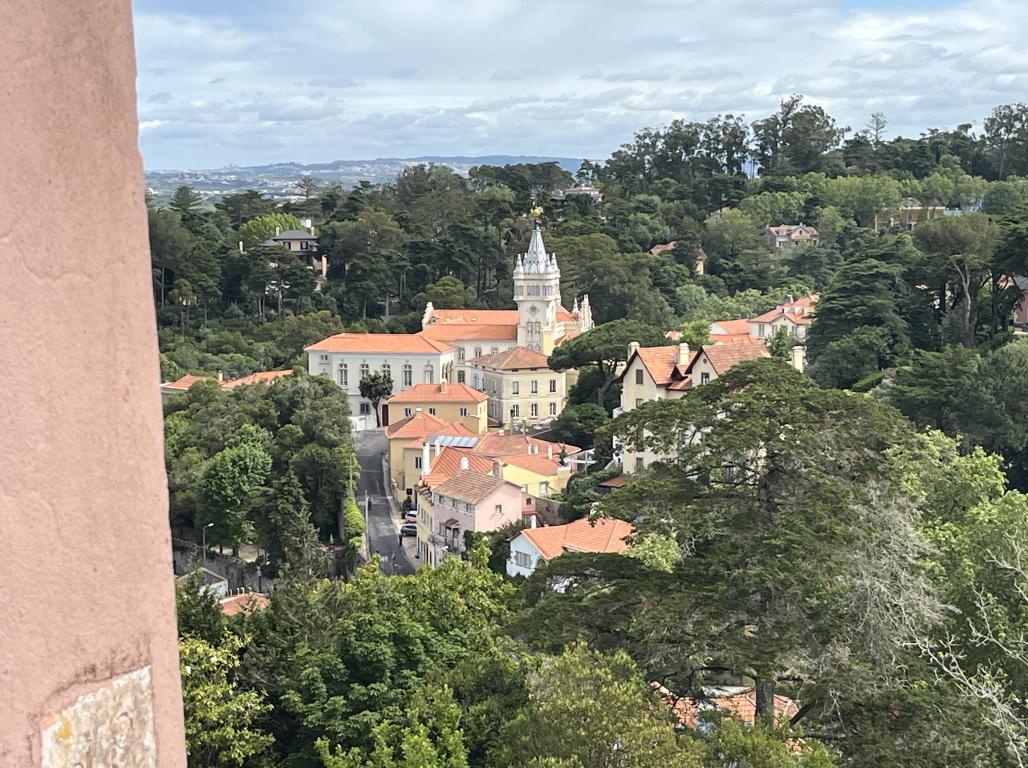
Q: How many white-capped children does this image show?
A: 0